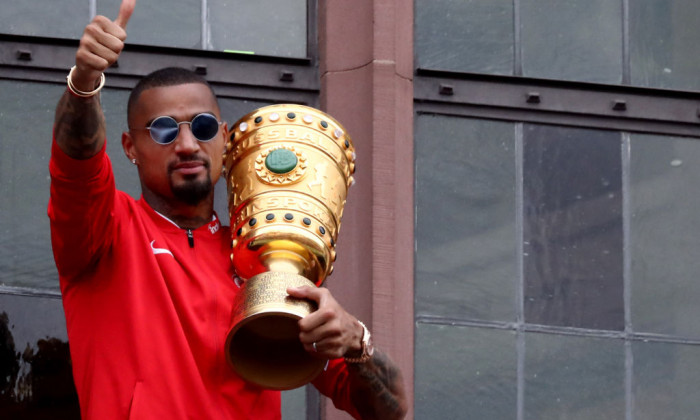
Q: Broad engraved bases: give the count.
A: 1